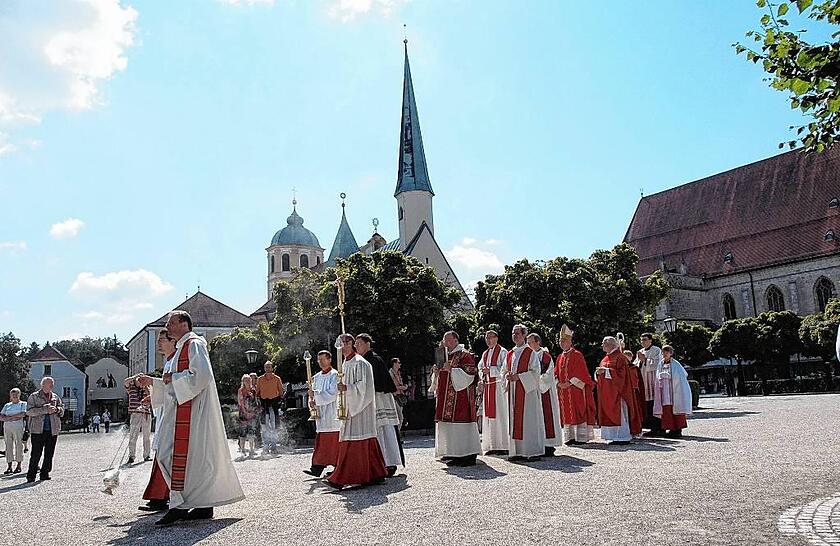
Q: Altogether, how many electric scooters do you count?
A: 0